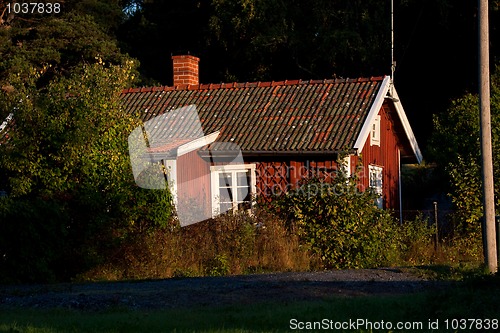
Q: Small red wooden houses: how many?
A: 1